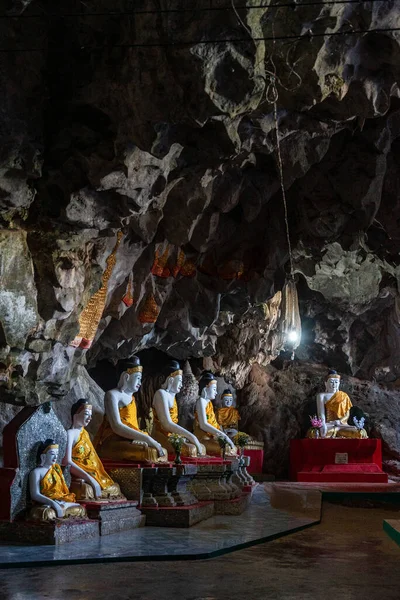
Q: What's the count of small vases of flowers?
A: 5